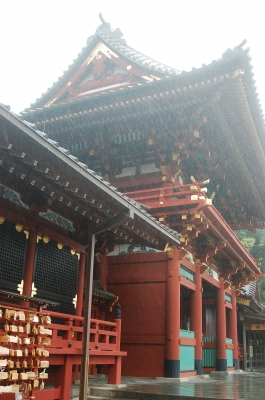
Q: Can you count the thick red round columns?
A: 4